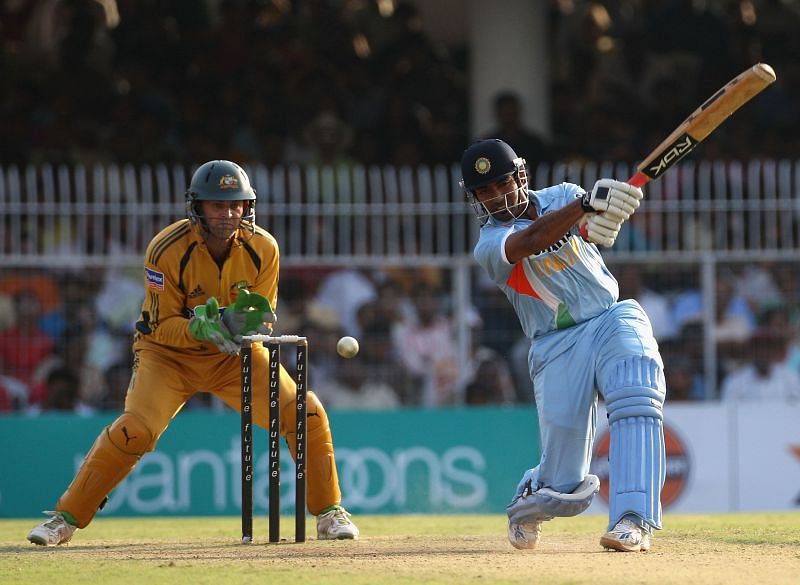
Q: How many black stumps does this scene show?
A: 3